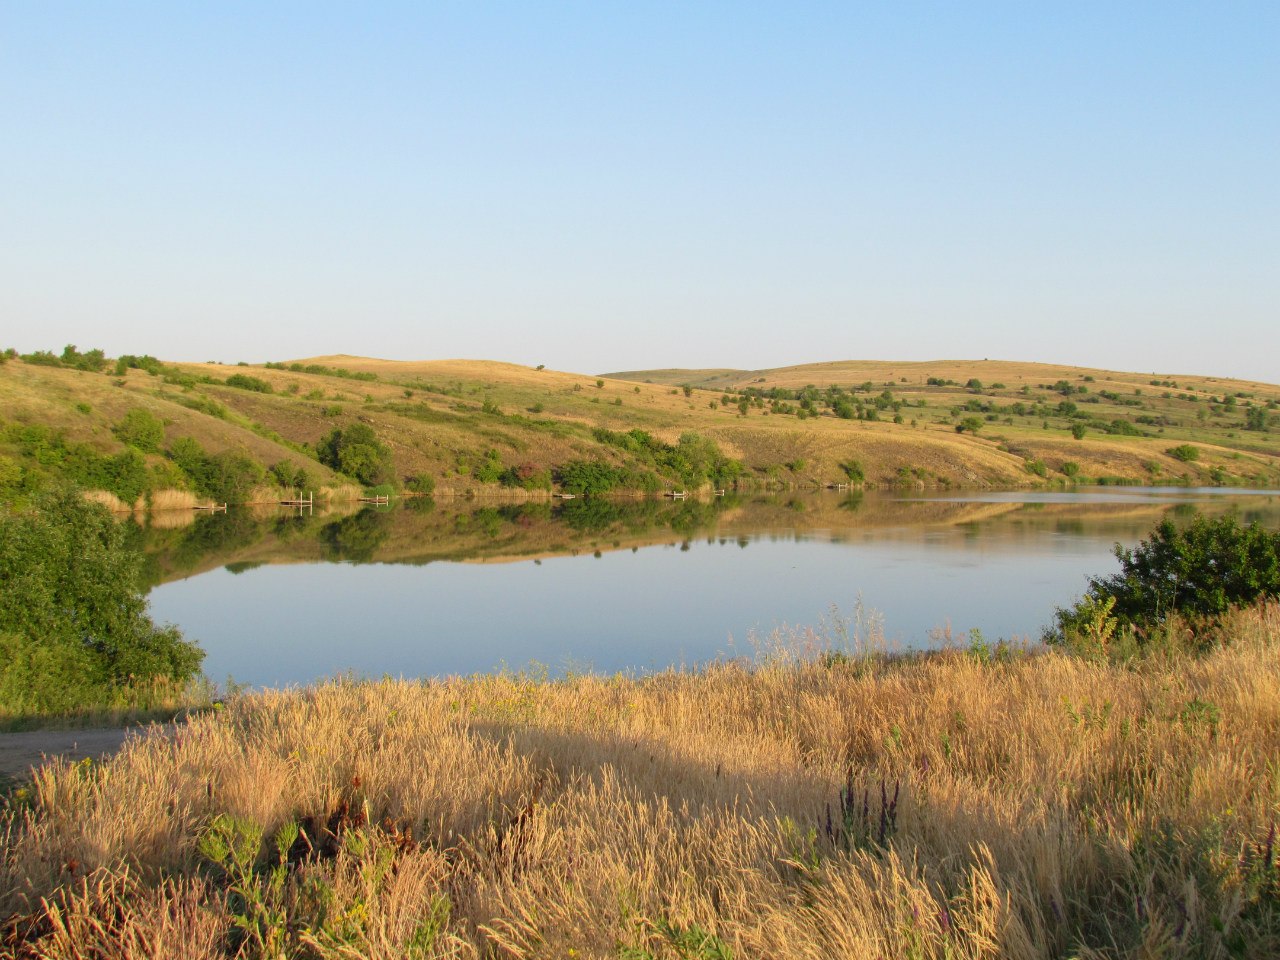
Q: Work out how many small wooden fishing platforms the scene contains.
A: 7